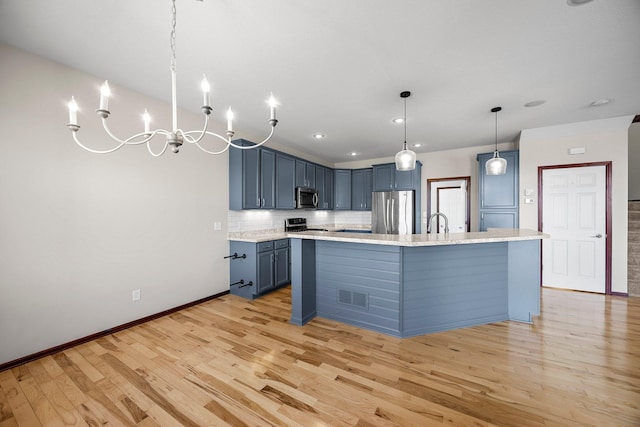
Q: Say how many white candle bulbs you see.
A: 6